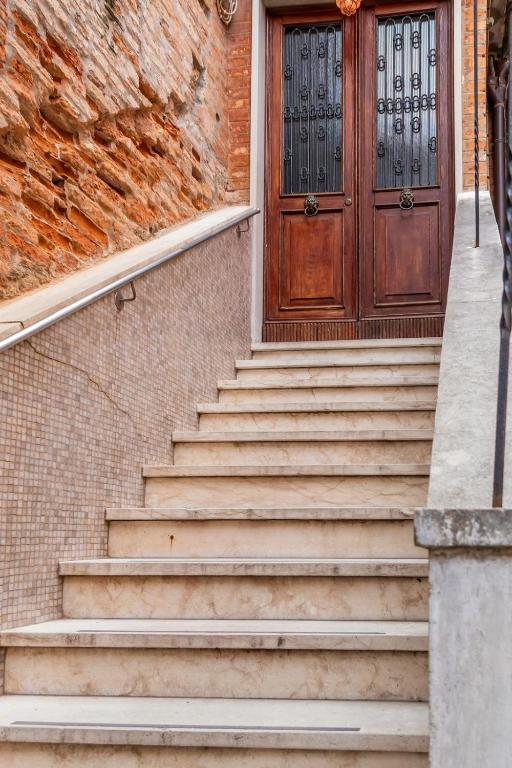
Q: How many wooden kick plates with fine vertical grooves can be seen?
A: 2